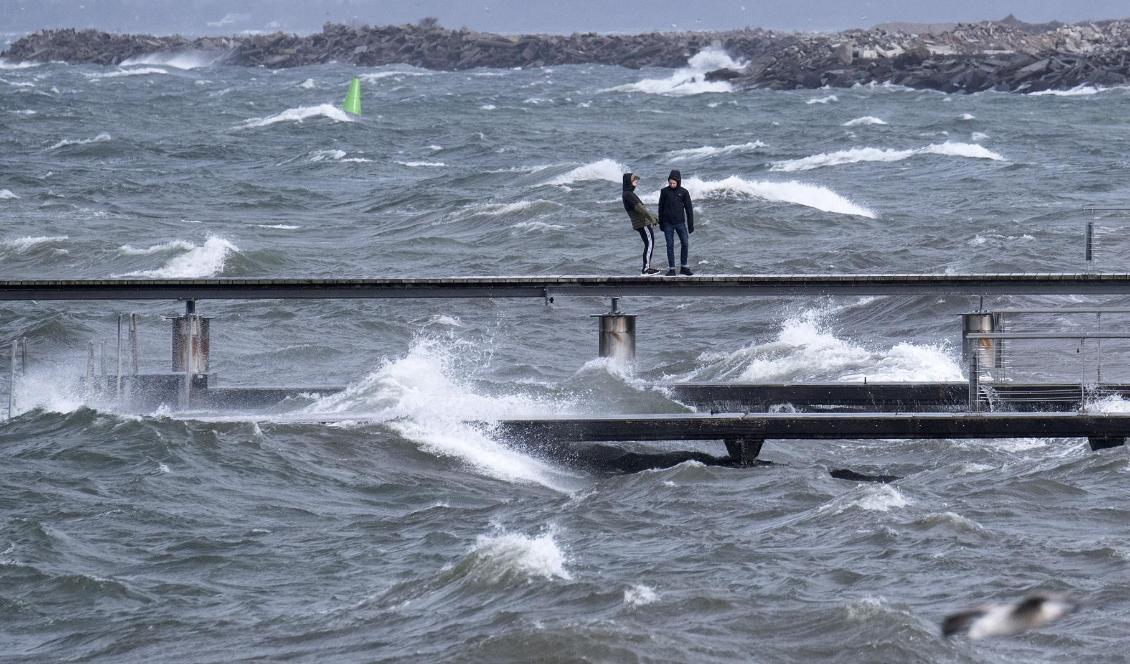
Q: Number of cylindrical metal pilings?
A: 3